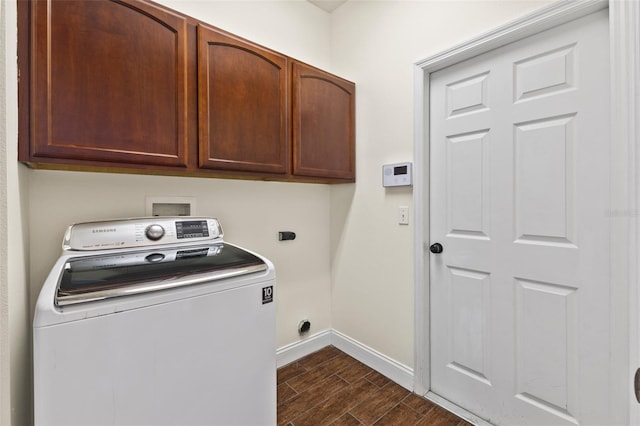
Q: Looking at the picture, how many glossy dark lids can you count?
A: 1